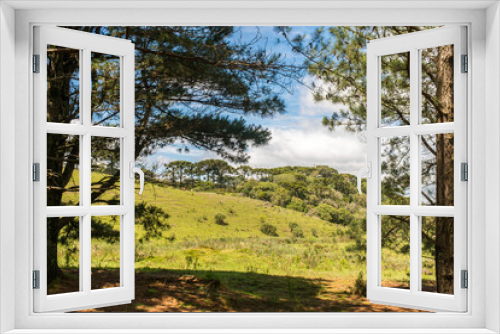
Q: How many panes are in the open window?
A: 12